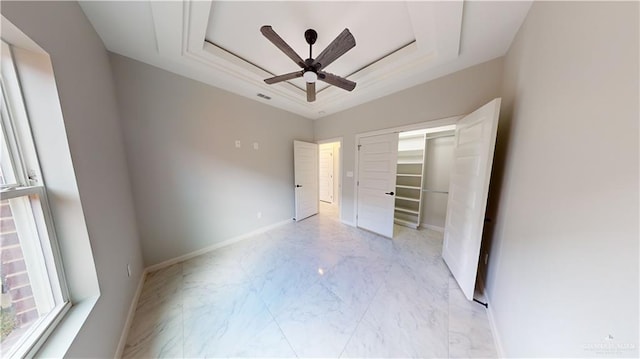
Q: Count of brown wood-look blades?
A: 5